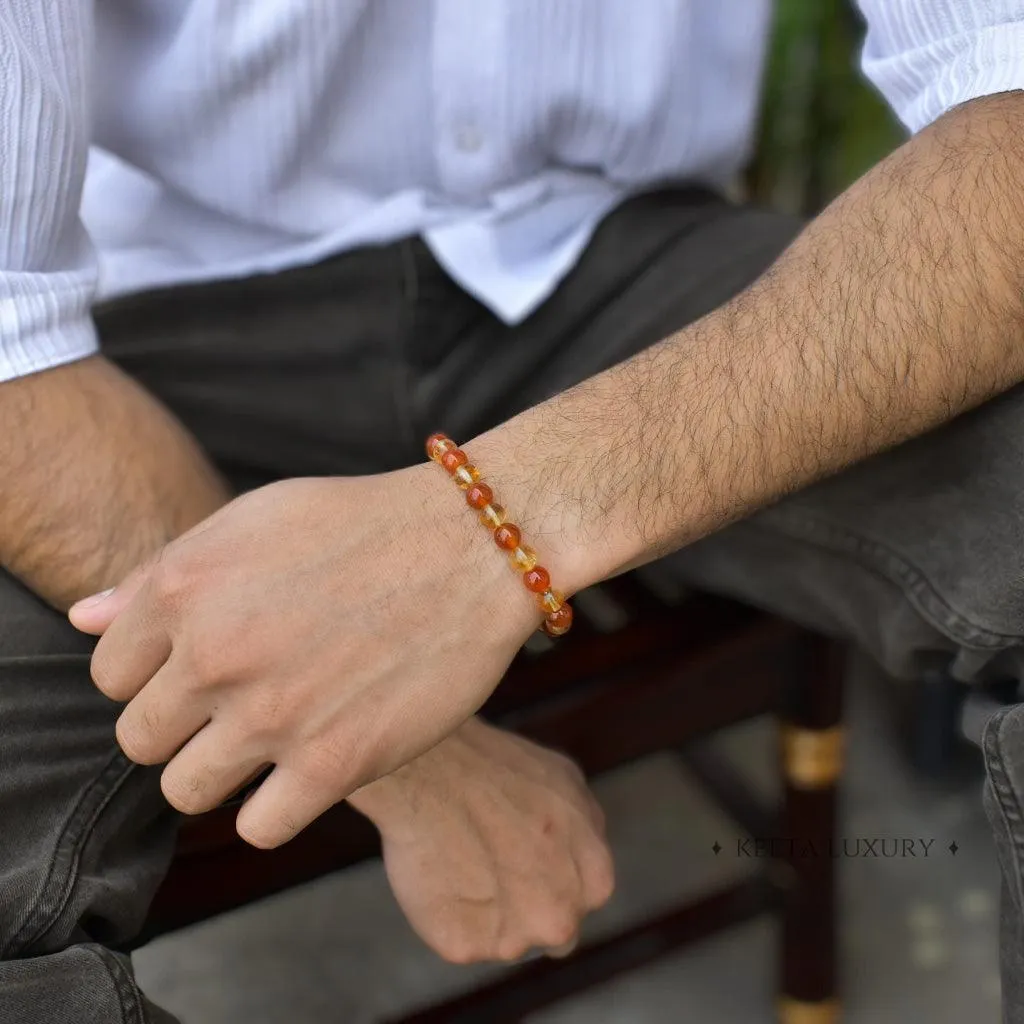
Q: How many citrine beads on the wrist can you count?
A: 5